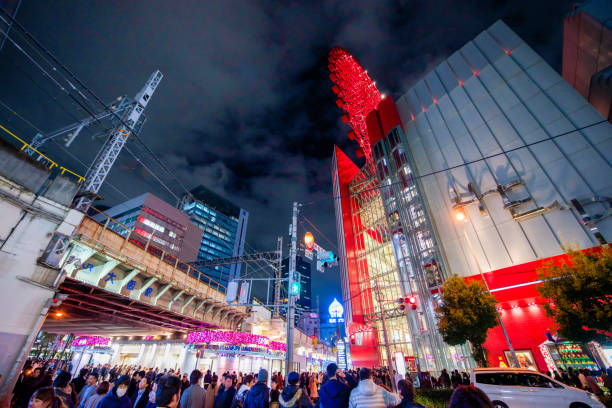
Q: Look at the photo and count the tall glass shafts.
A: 2